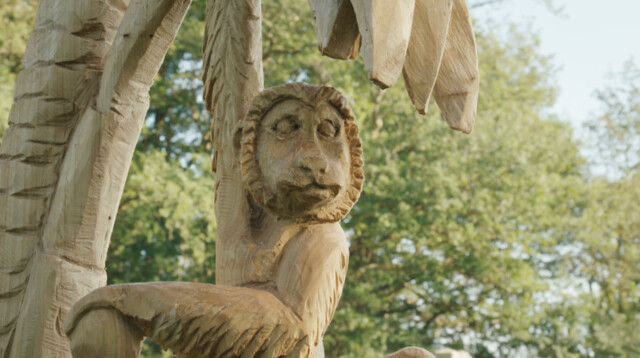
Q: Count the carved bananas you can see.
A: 4